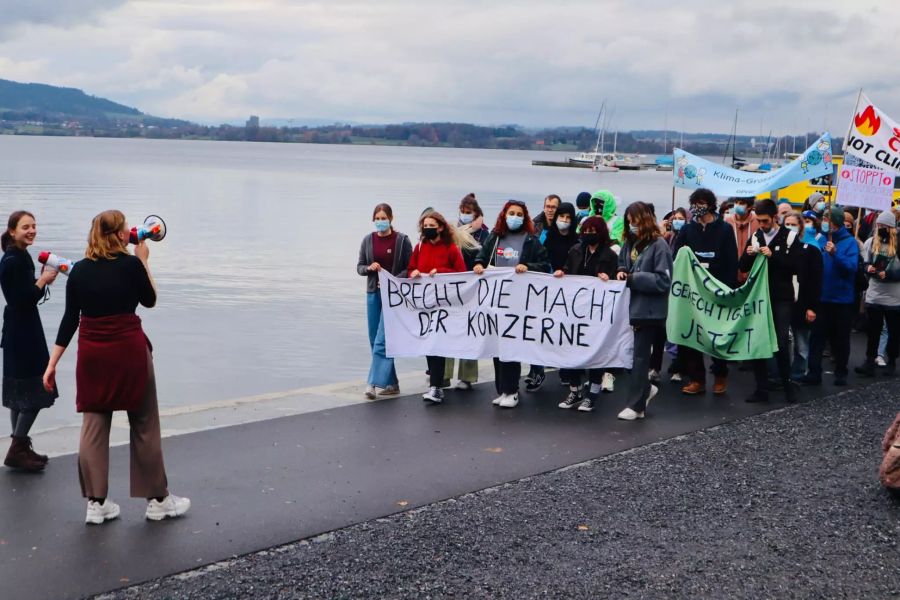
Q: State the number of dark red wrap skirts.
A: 1